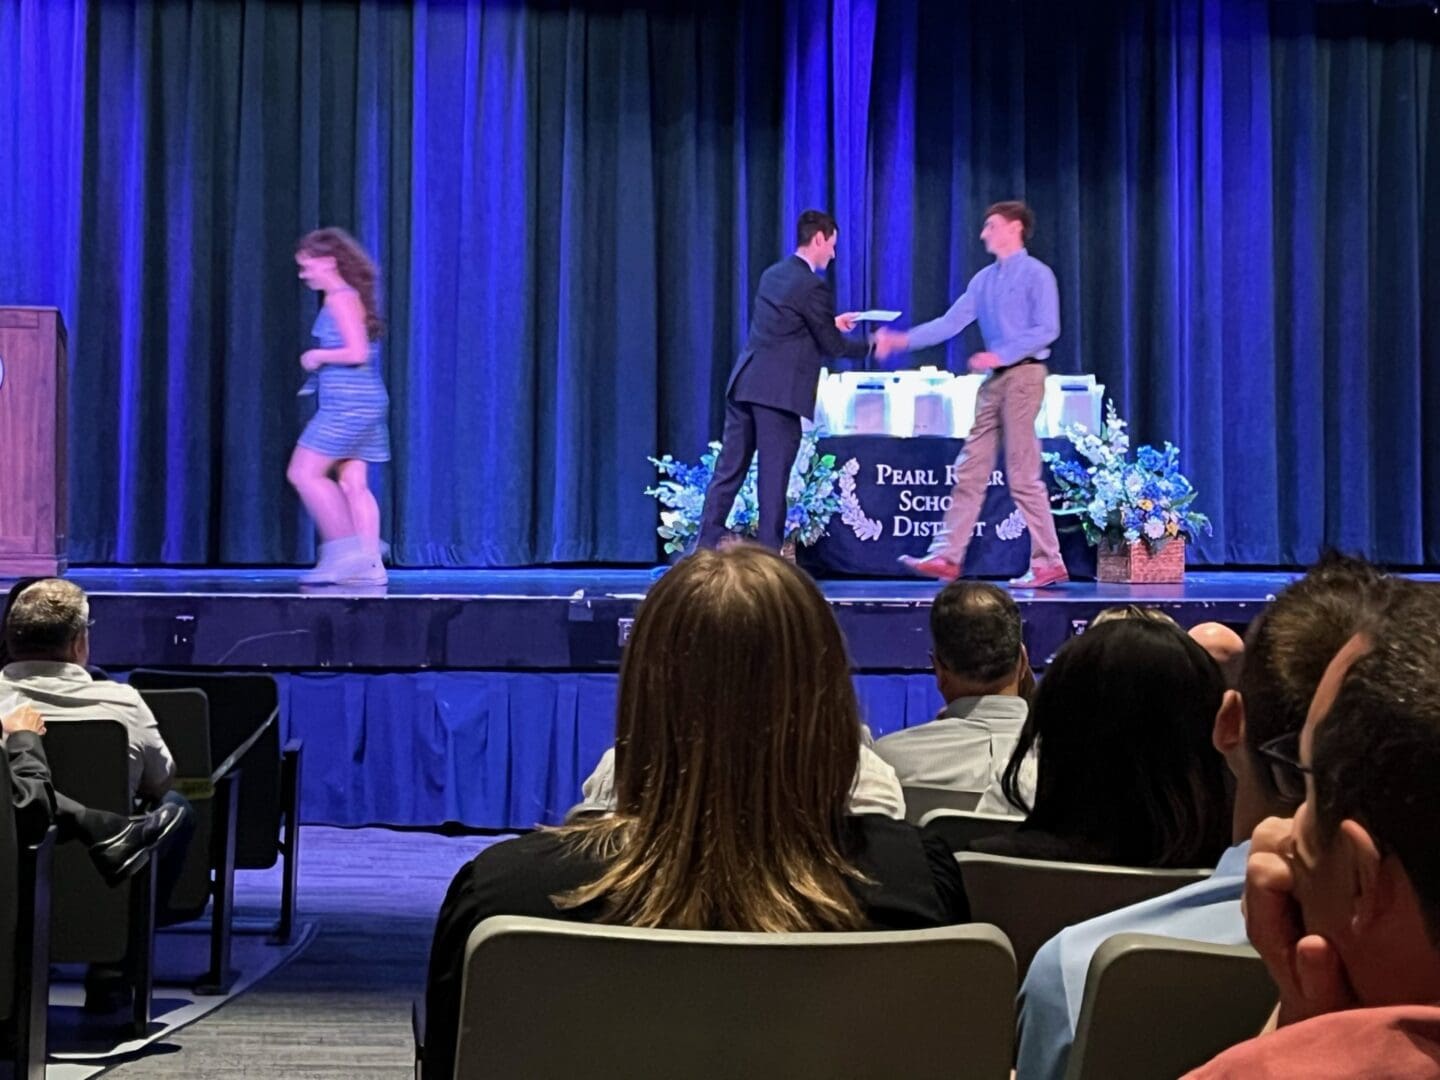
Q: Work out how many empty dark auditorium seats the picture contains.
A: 2